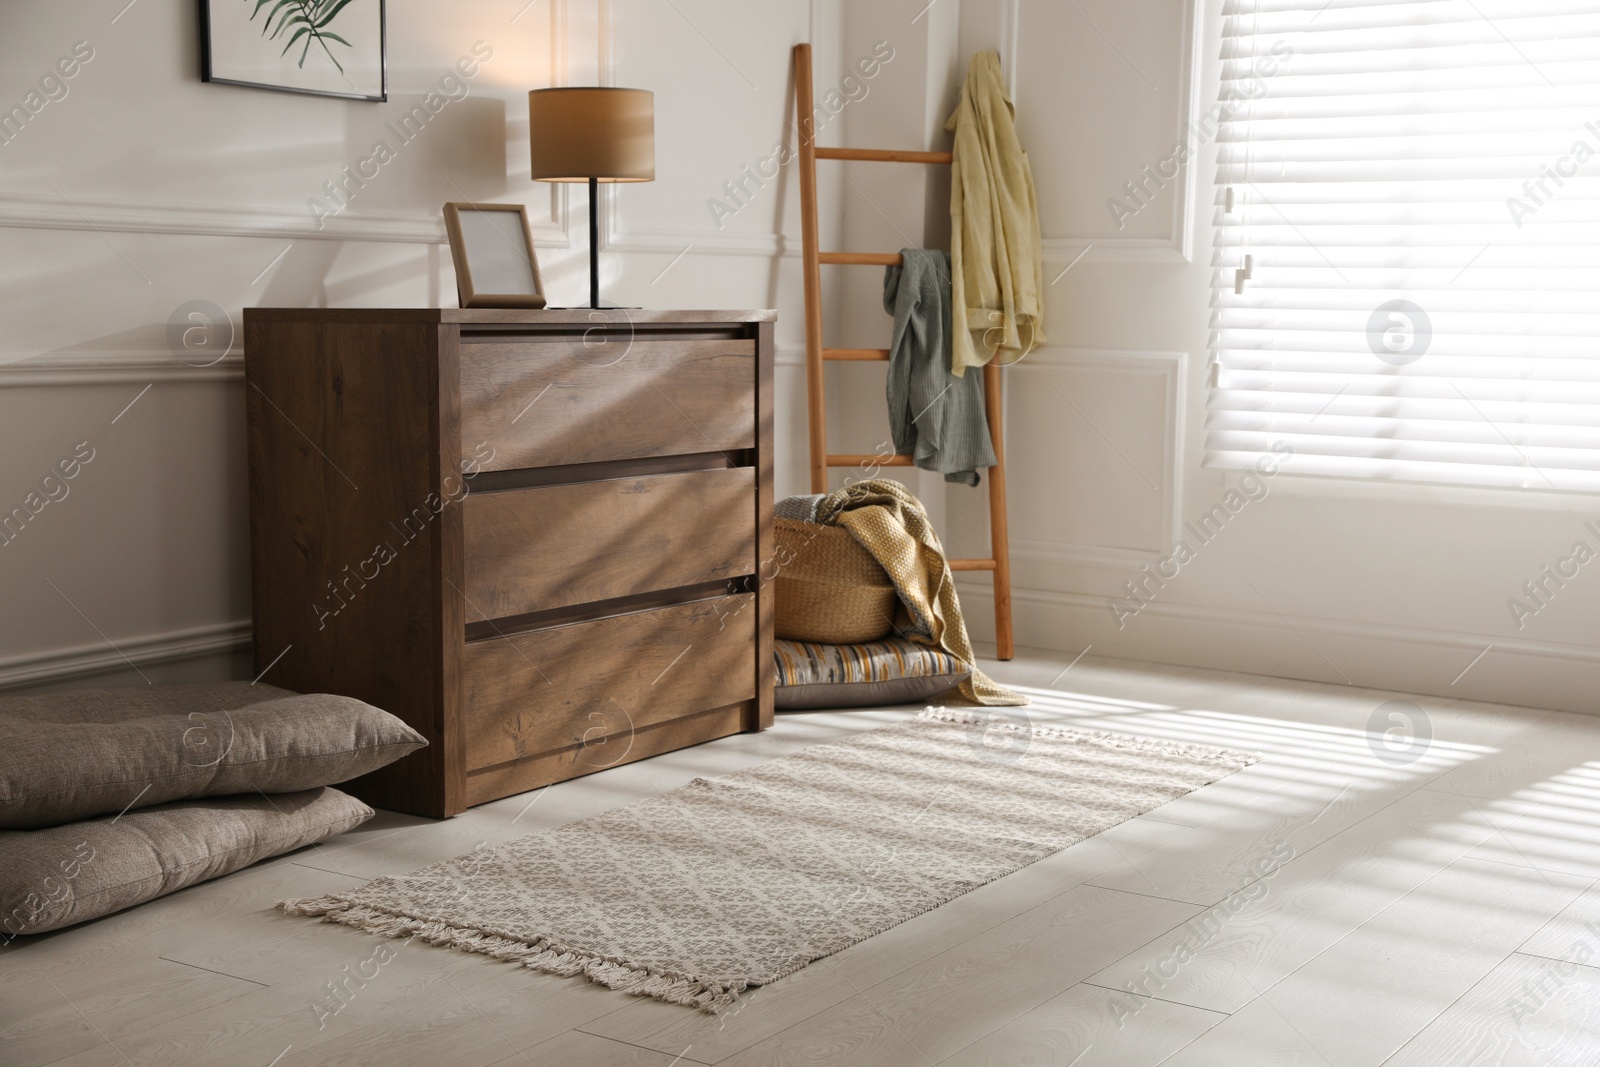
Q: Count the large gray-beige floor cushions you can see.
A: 2